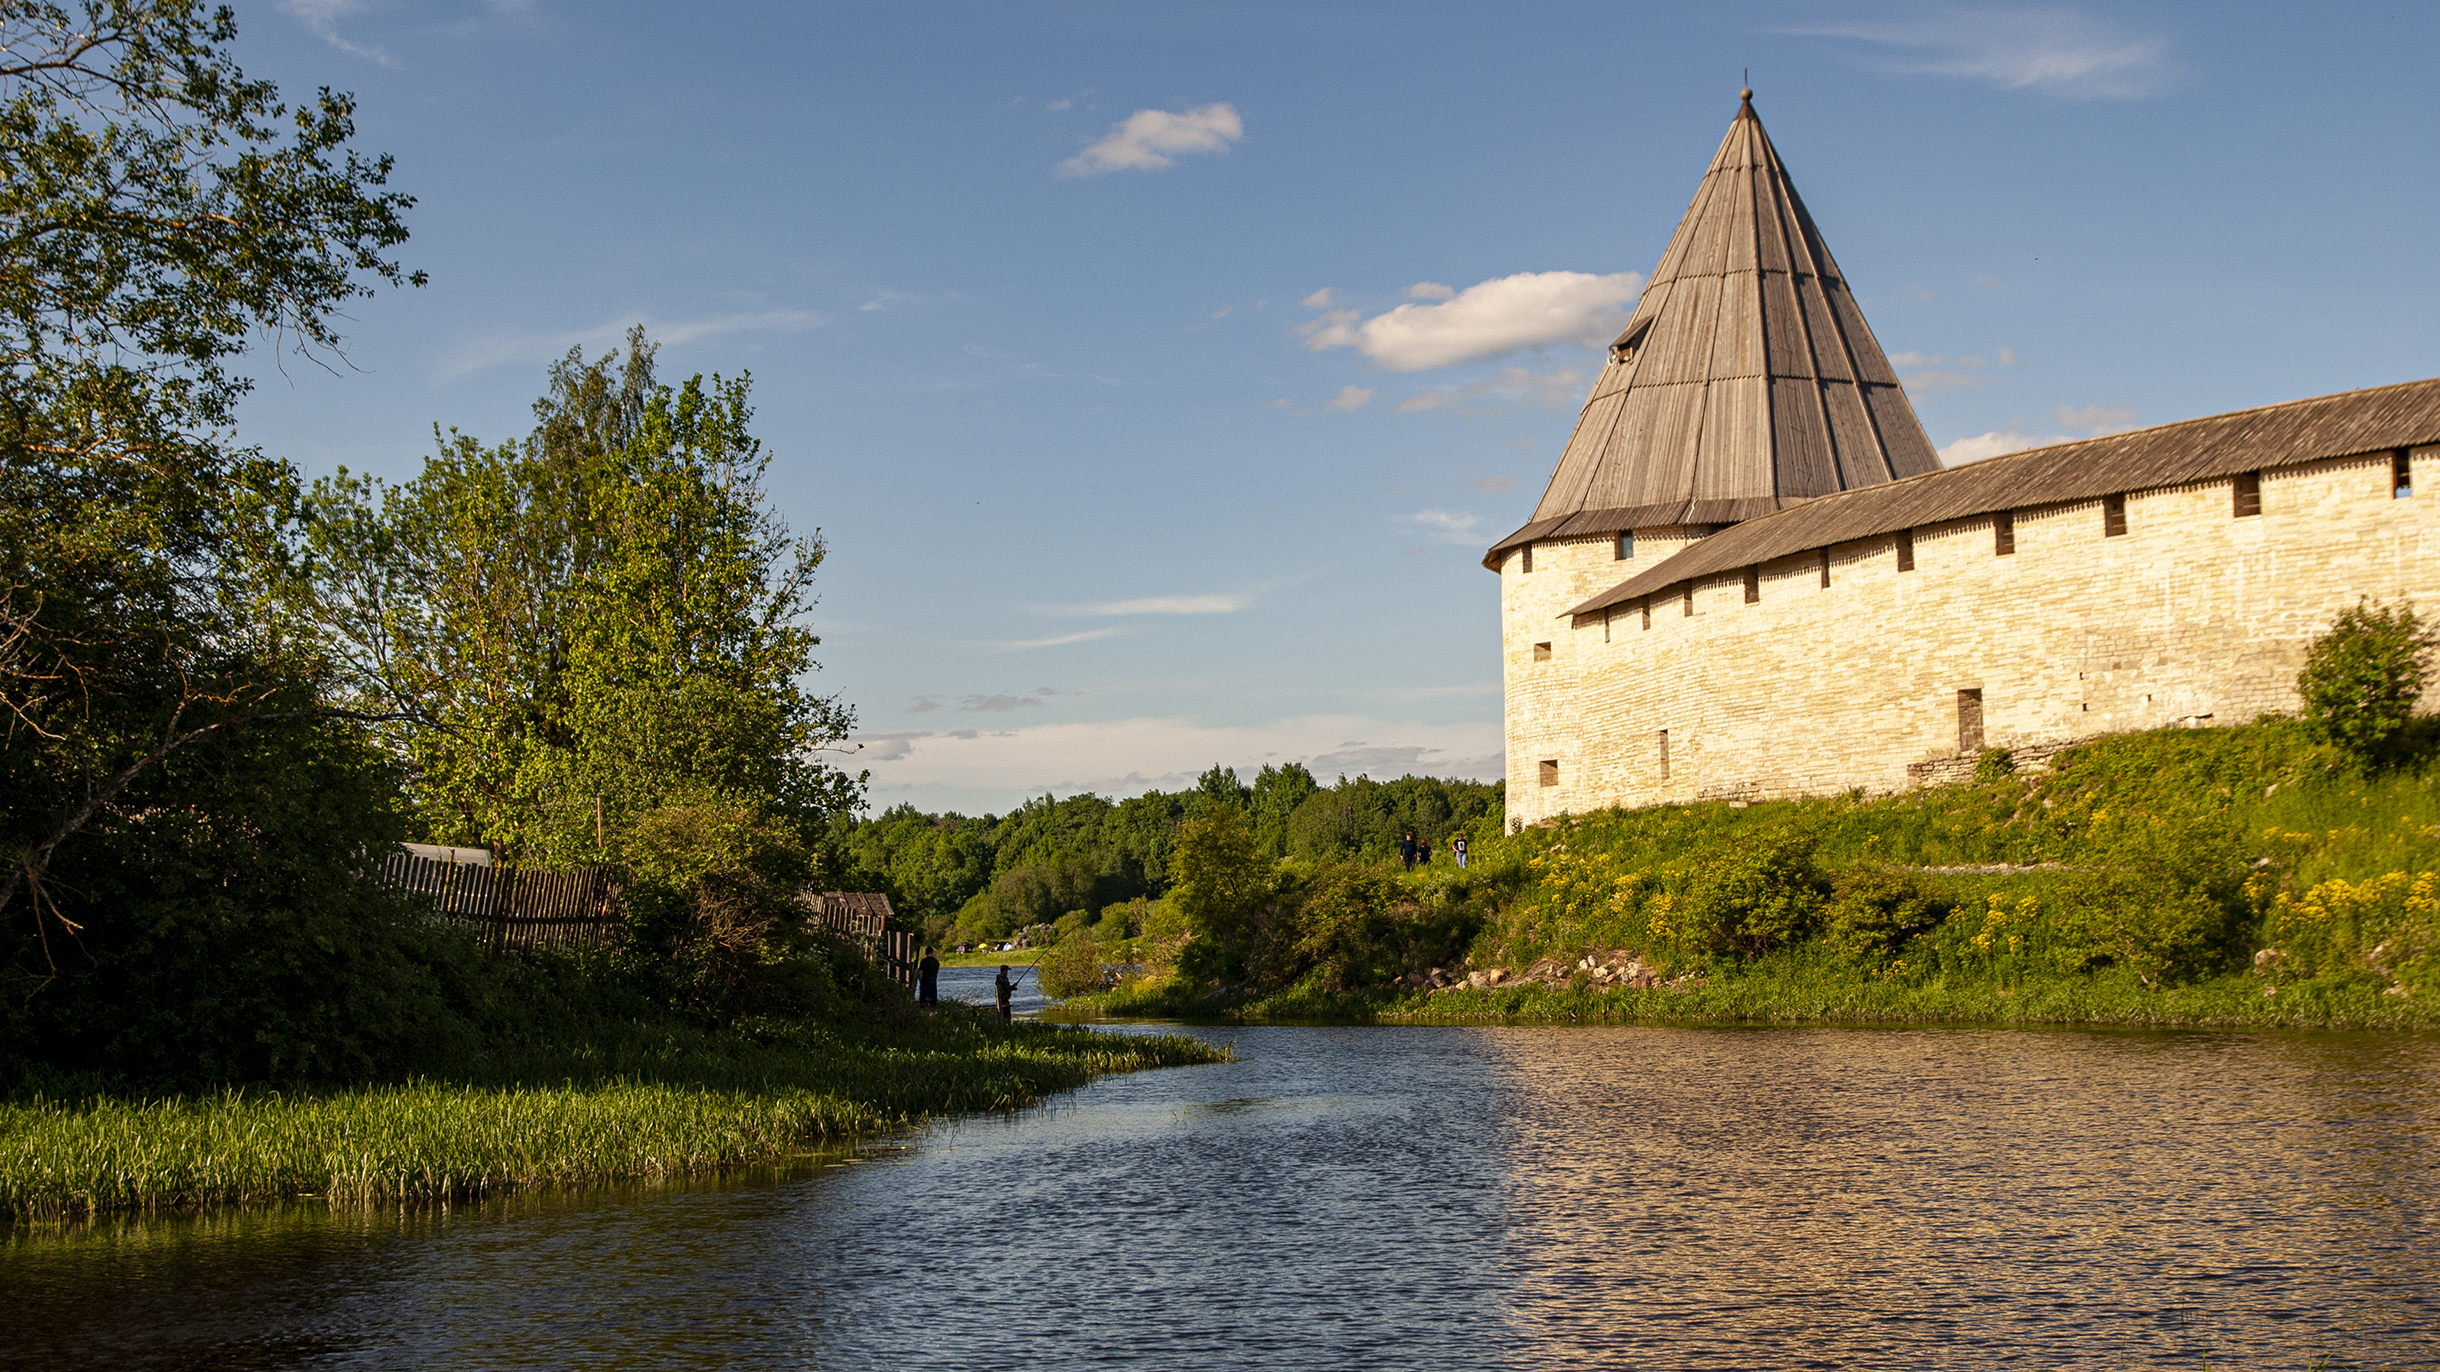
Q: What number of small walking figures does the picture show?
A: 3